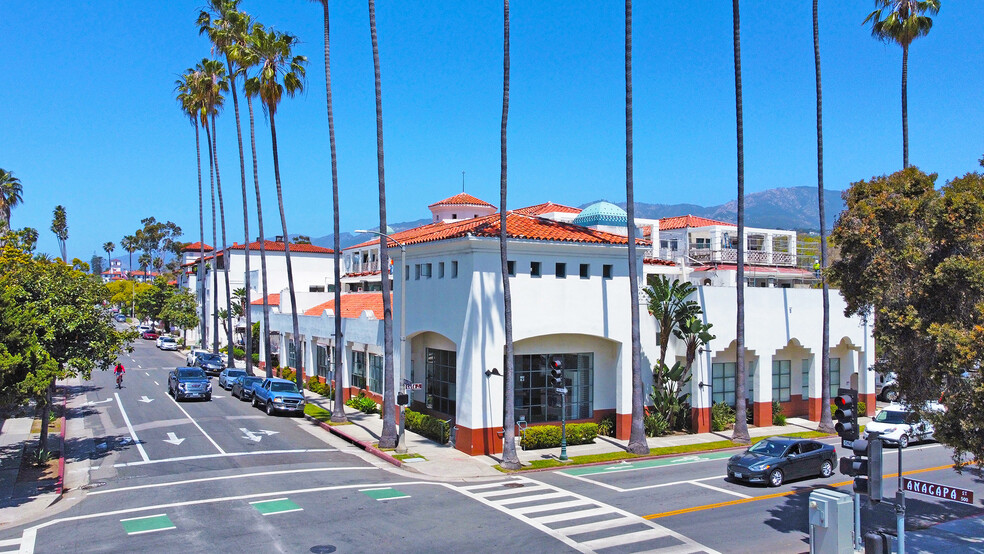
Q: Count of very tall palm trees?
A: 13